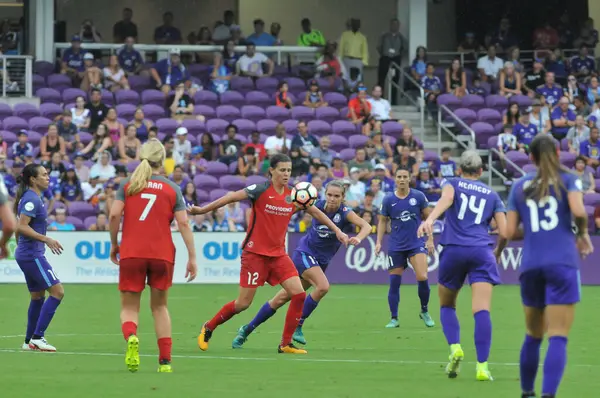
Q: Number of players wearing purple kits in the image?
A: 5